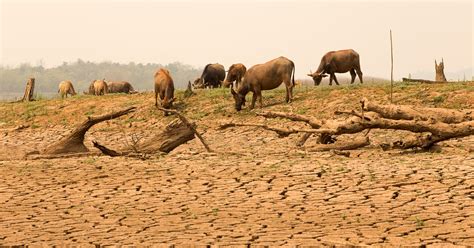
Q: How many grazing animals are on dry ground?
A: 9